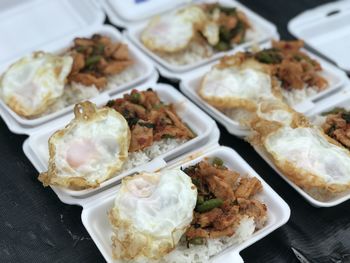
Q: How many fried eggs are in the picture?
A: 6